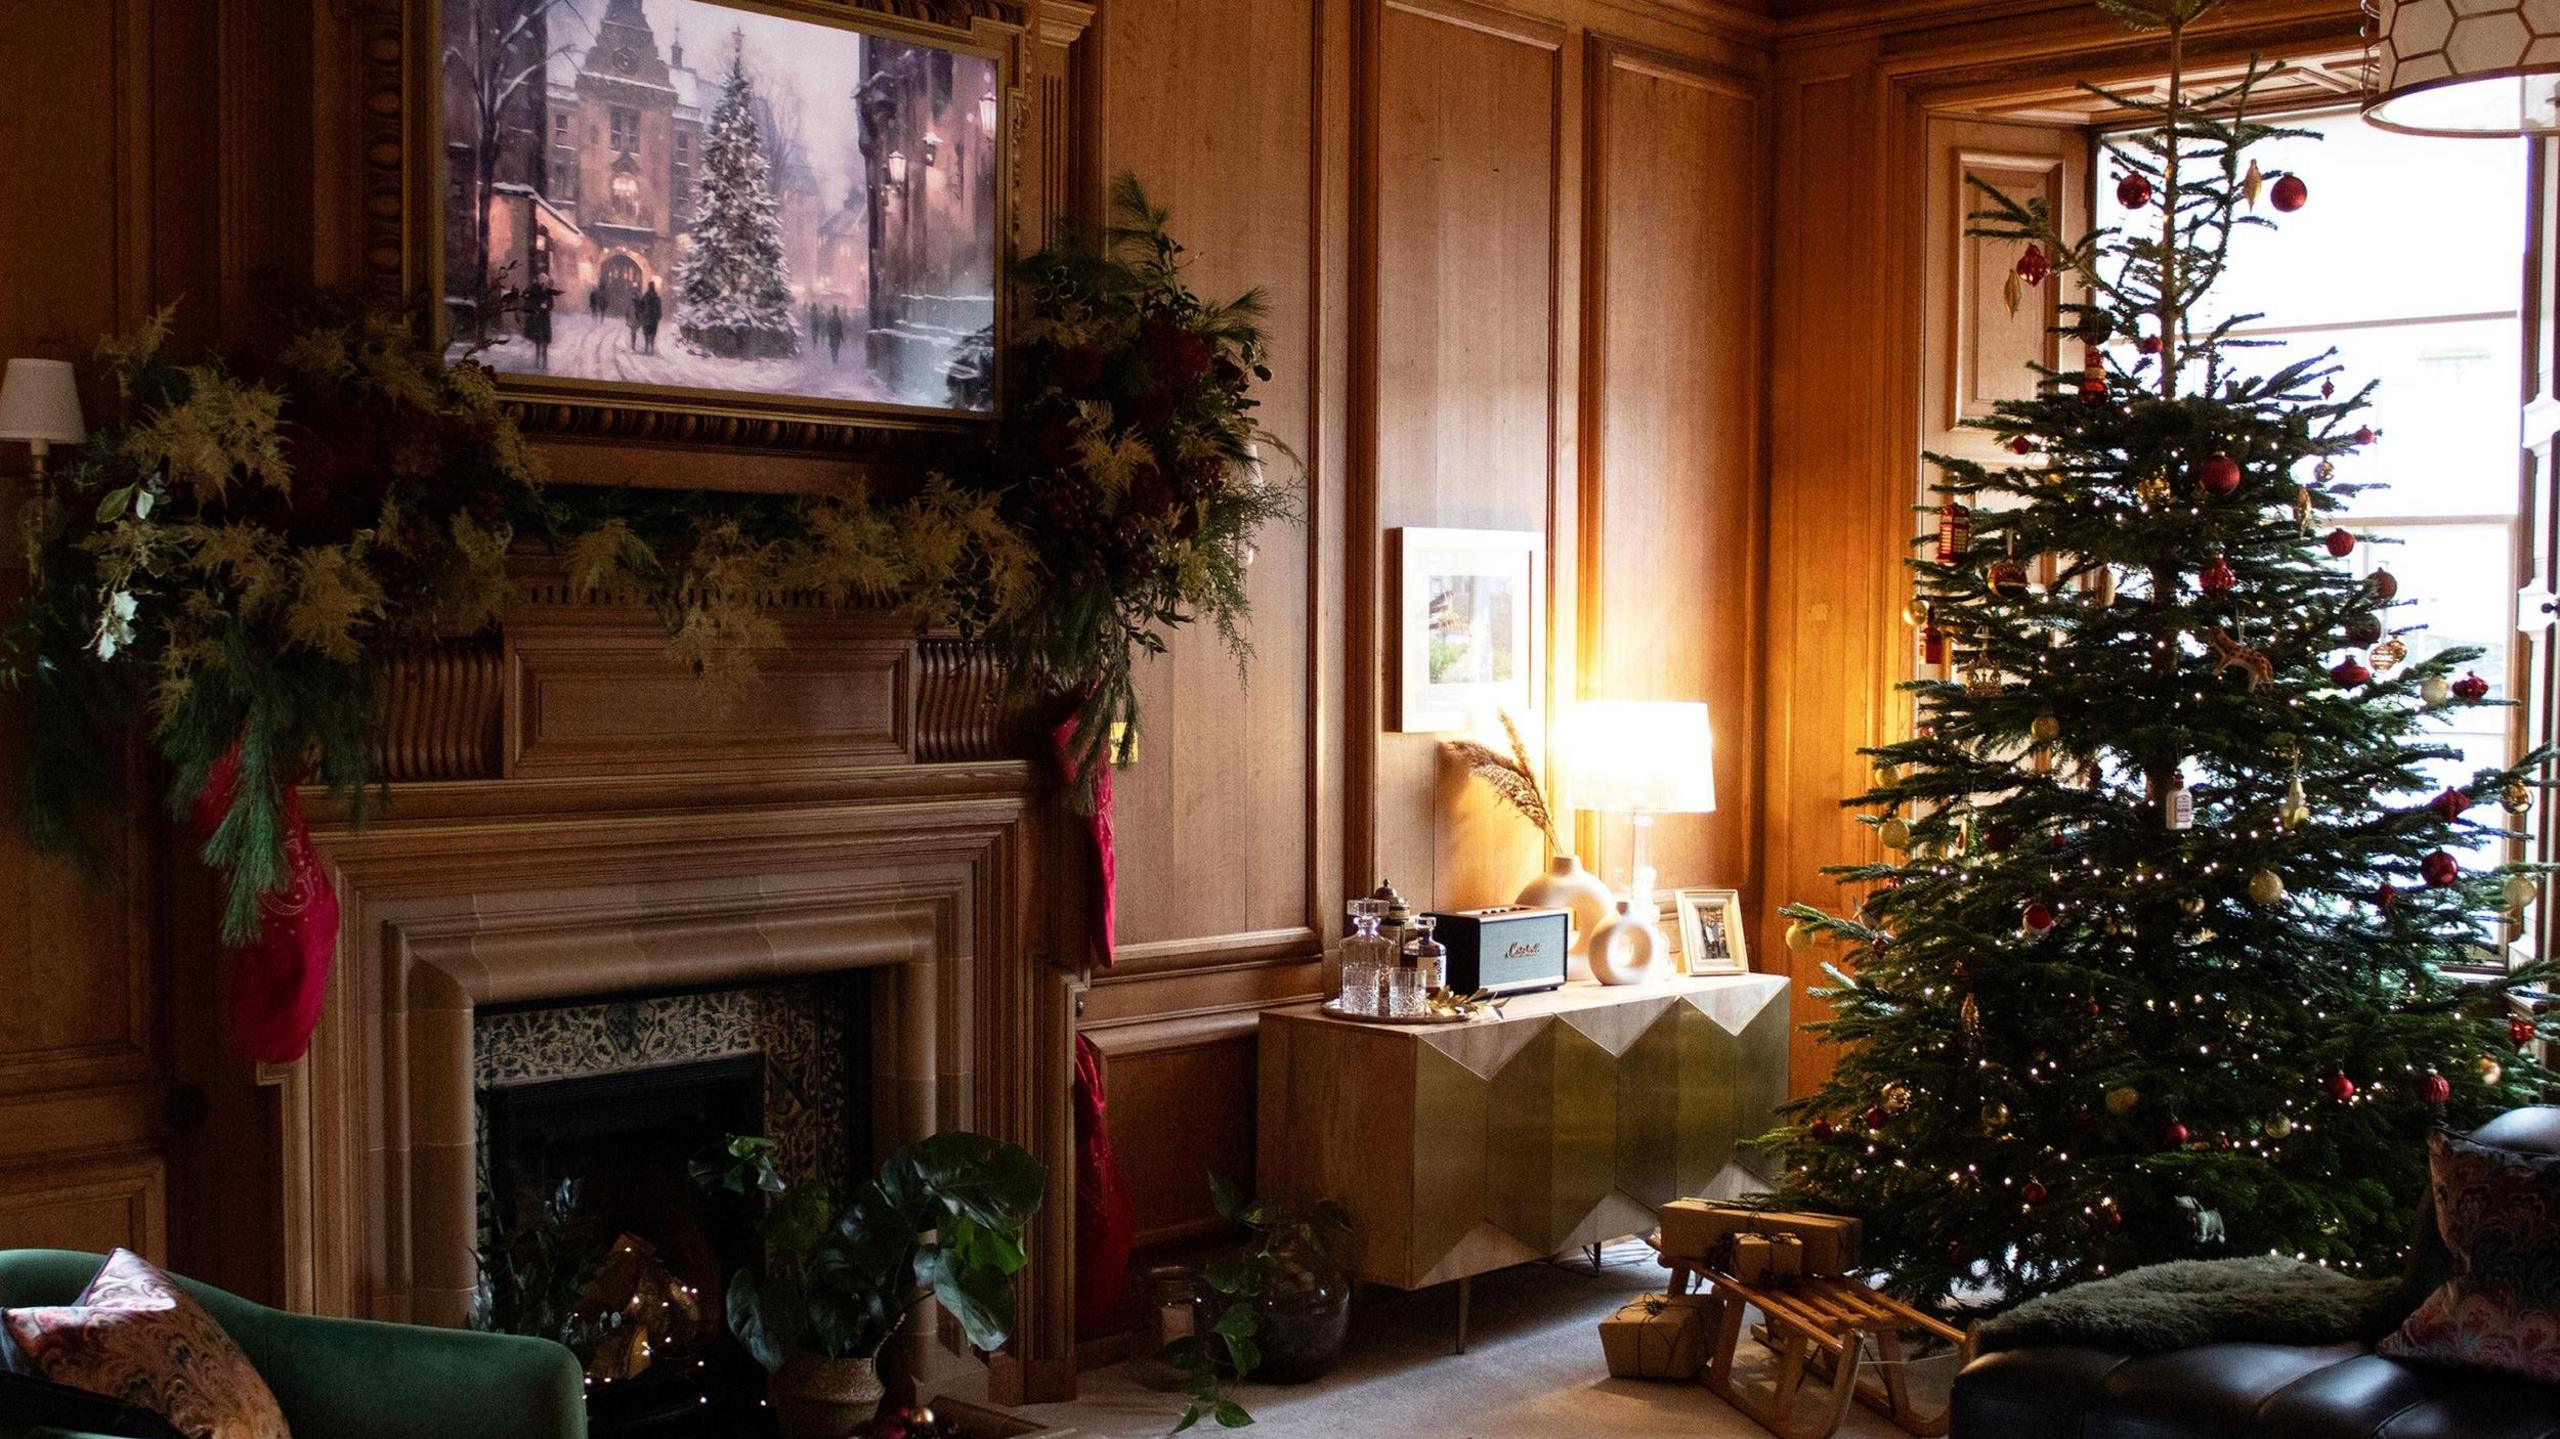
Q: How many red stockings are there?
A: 3